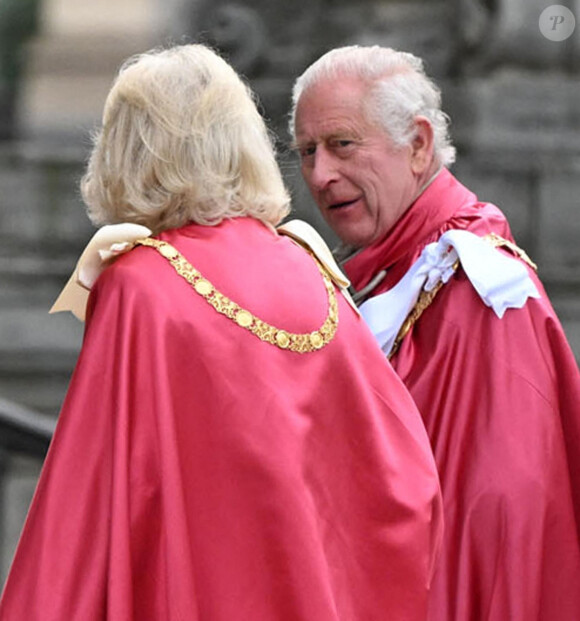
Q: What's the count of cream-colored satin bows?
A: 2